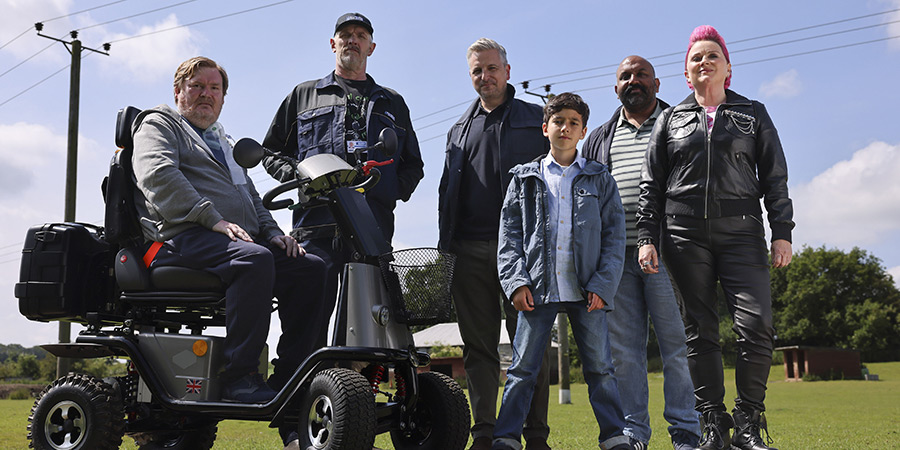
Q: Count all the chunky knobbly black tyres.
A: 4